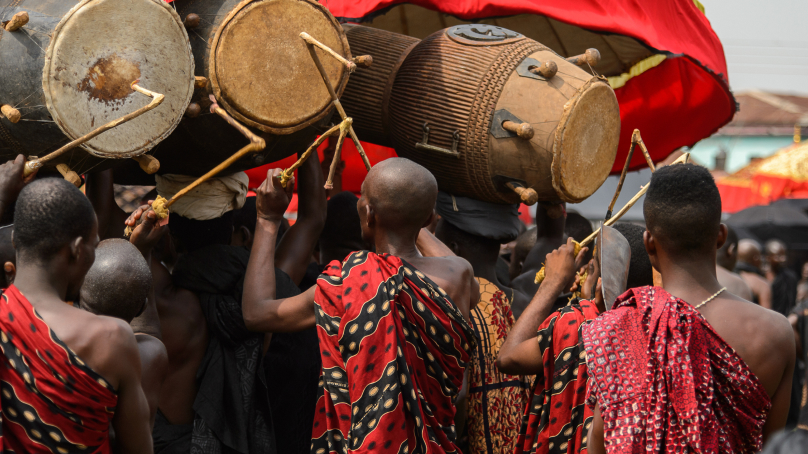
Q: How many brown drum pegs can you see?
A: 12